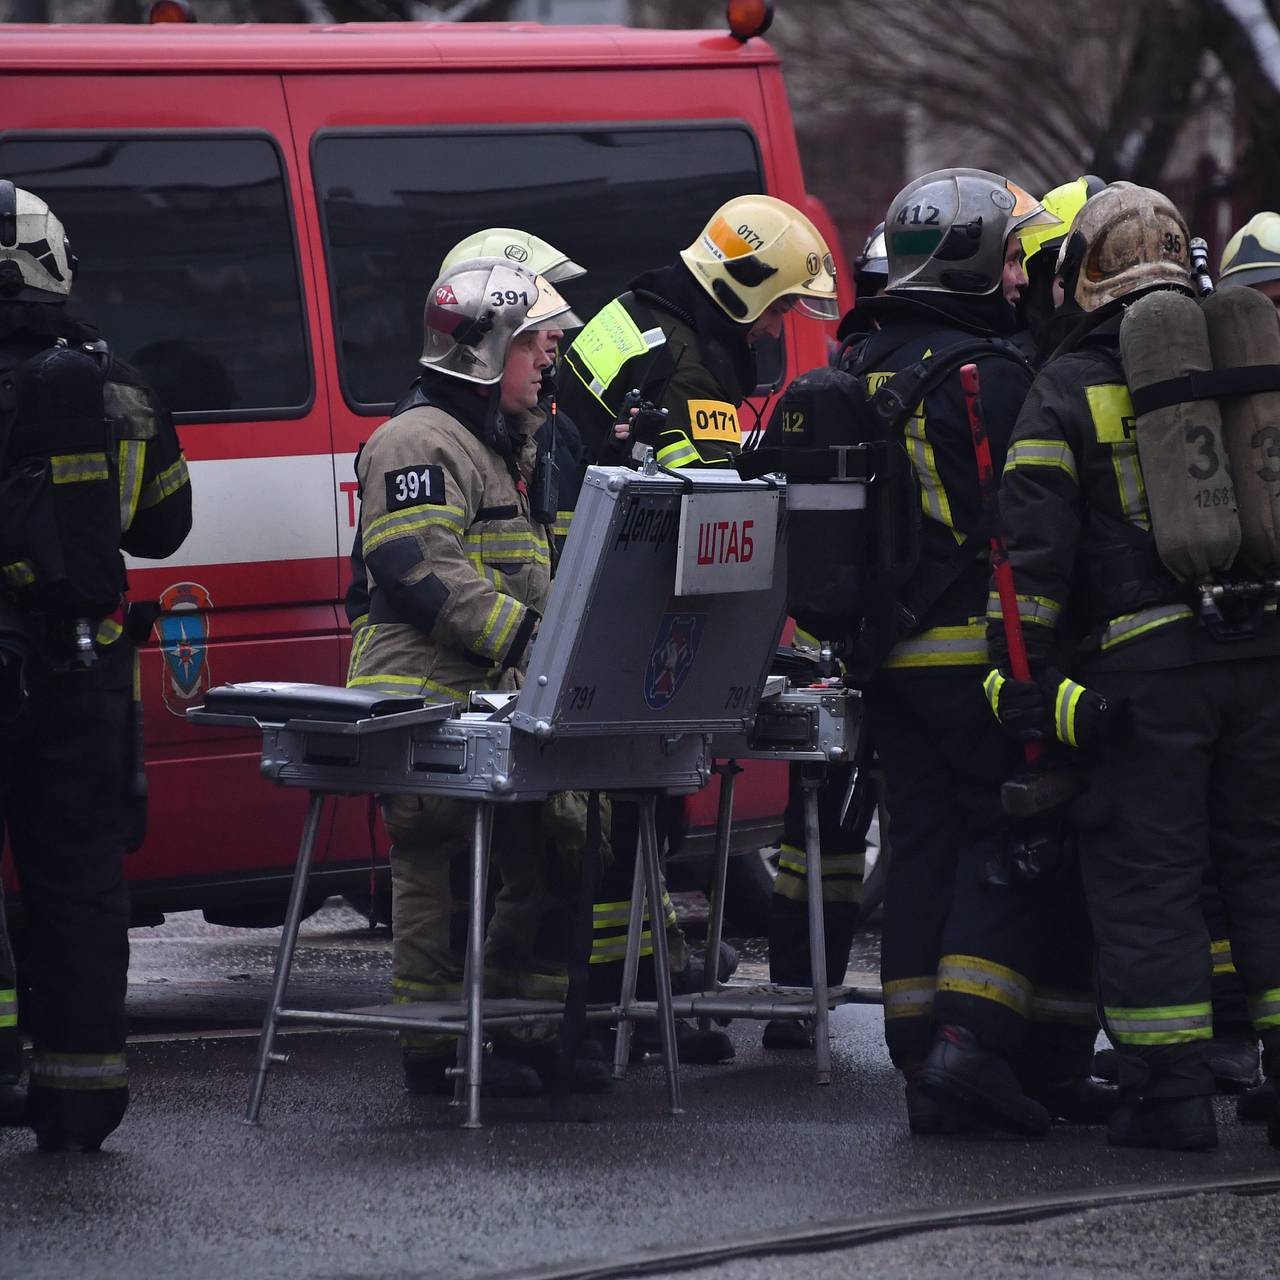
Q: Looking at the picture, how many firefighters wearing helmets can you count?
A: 9